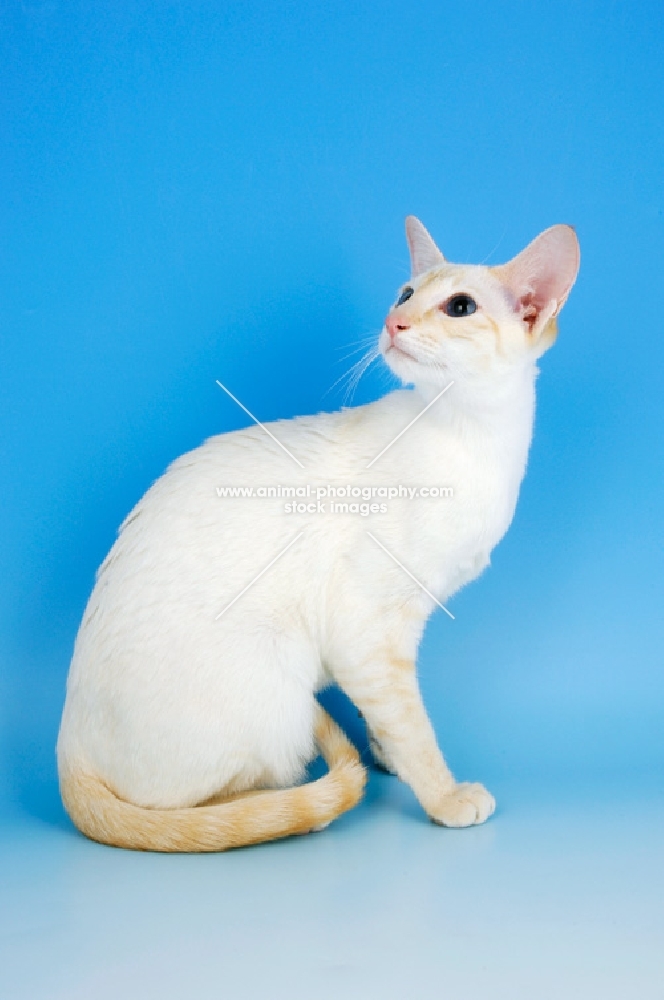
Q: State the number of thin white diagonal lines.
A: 4